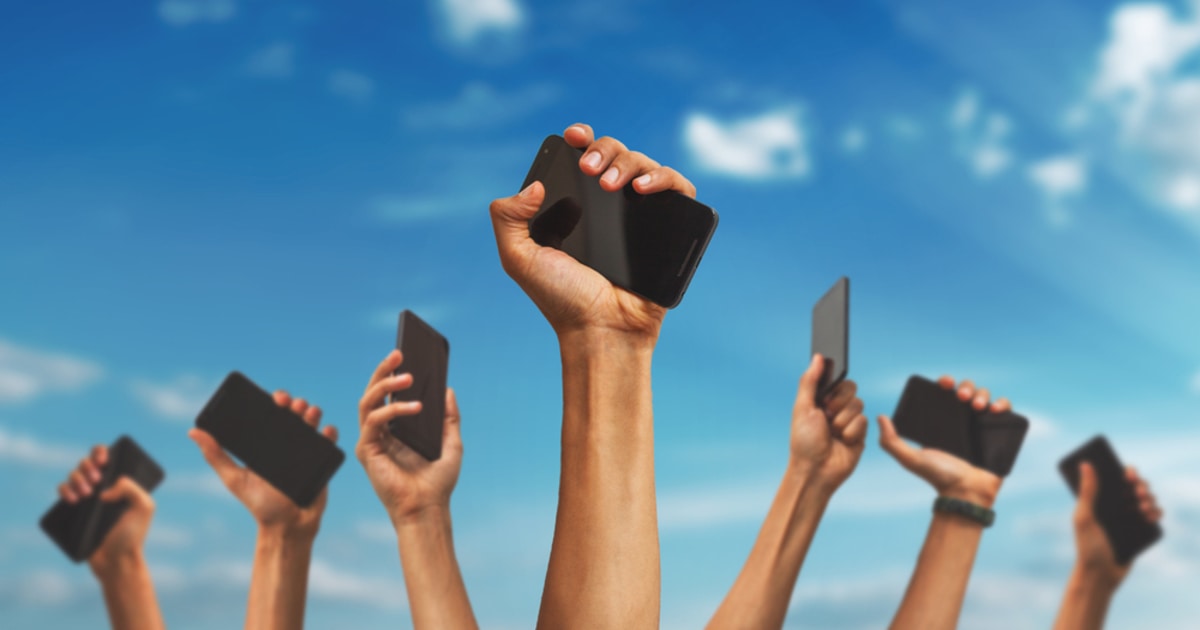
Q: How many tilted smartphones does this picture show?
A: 5